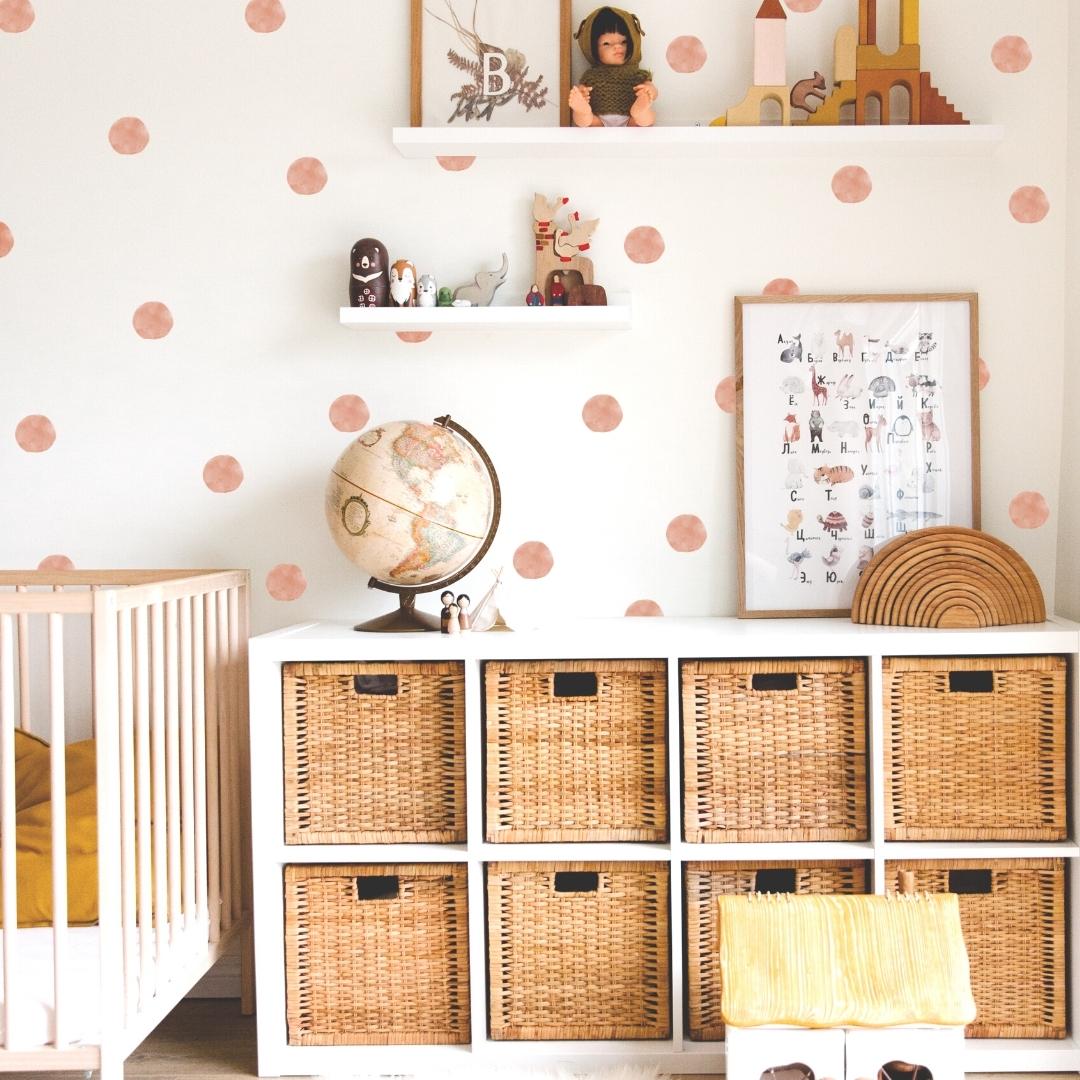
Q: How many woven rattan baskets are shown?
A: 8